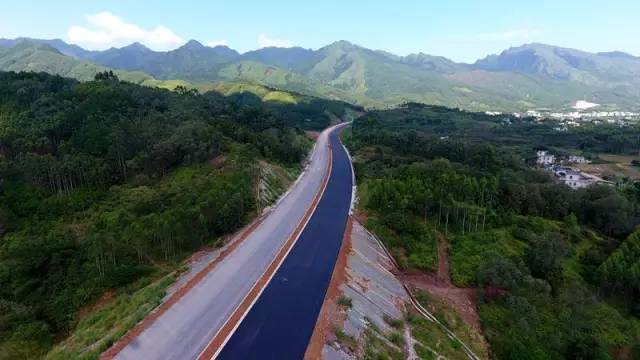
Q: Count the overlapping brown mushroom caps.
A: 0